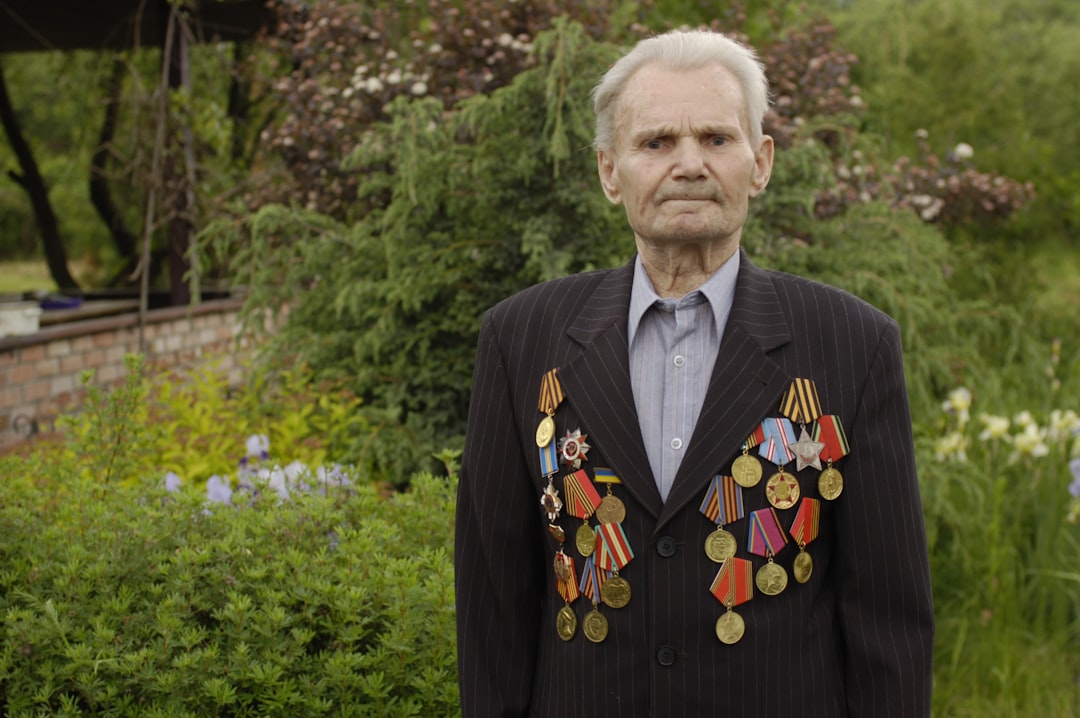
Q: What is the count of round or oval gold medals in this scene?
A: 13